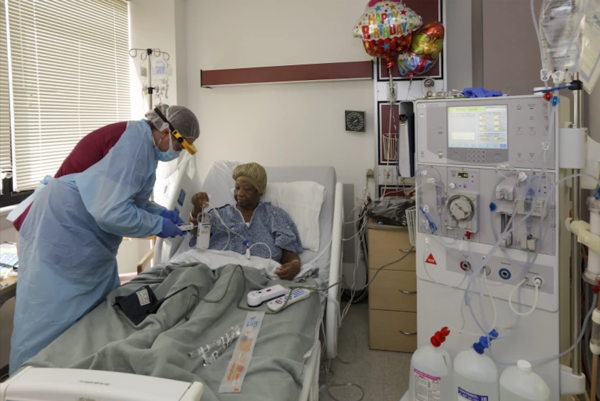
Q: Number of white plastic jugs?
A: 3